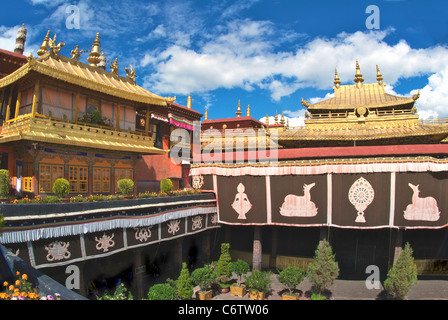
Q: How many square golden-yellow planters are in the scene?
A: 4